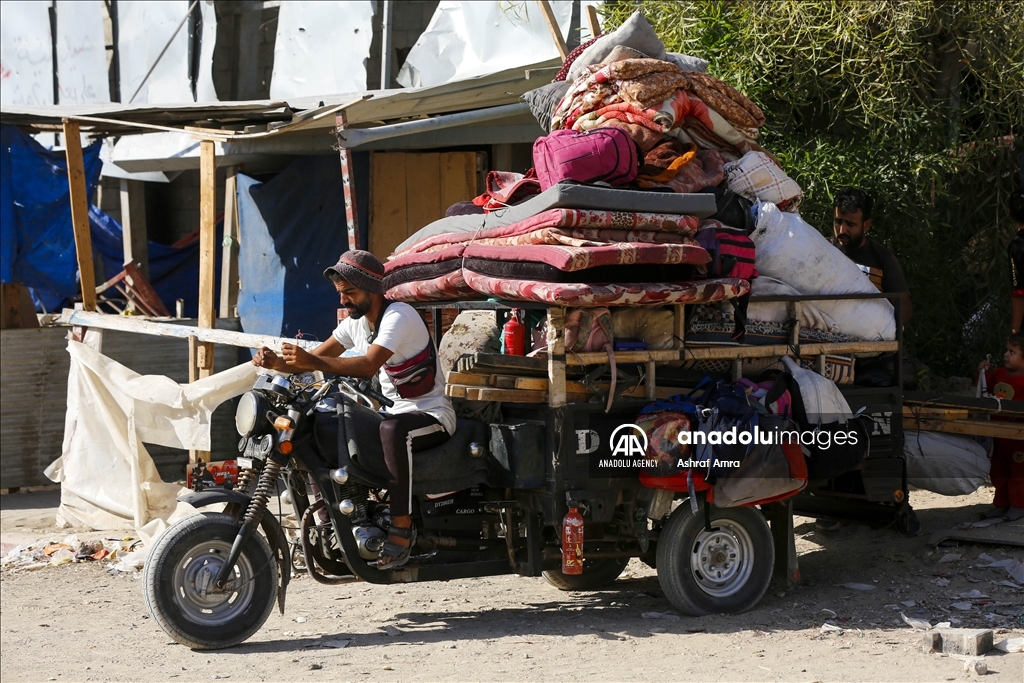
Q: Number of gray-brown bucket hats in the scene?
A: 1